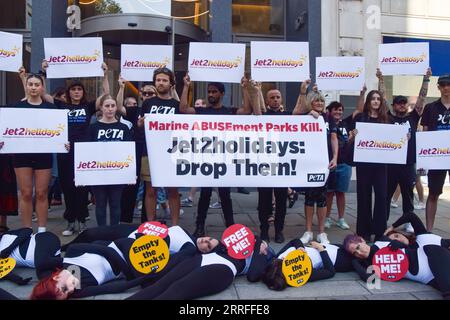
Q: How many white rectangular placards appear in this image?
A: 11